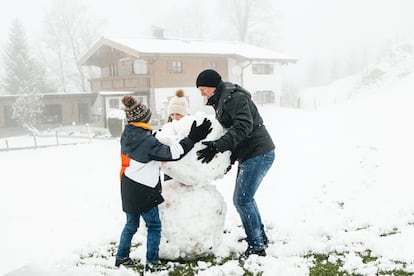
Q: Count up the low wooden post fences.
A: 1